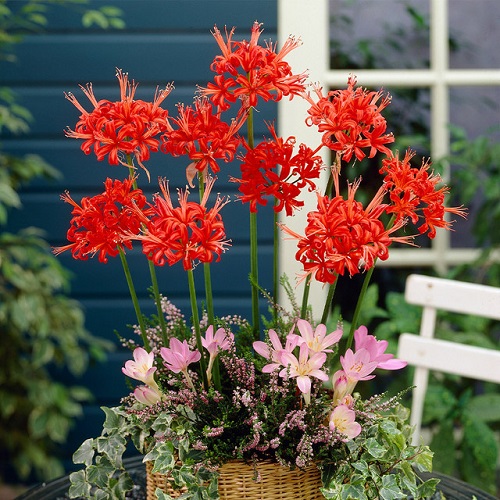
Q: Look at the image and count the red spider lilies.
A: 9